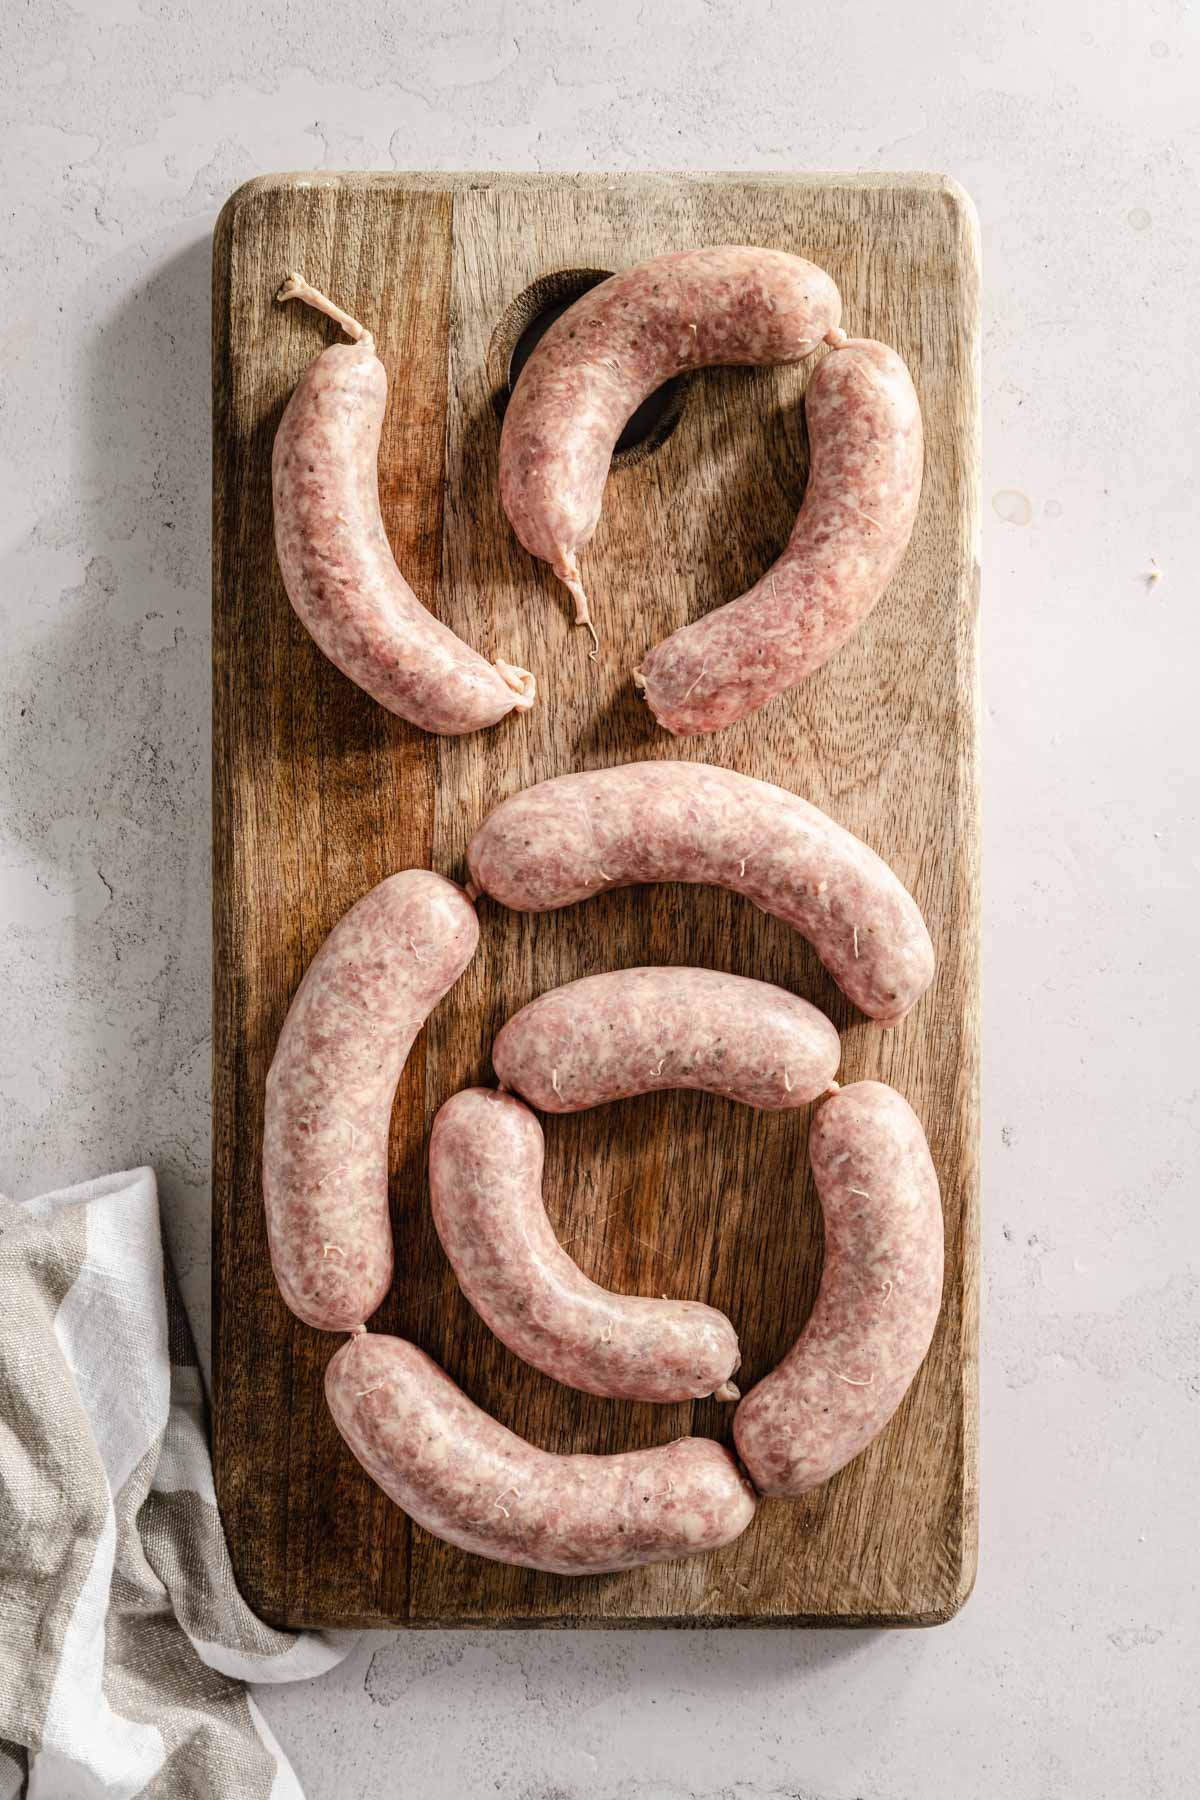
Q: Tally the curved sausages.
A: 9